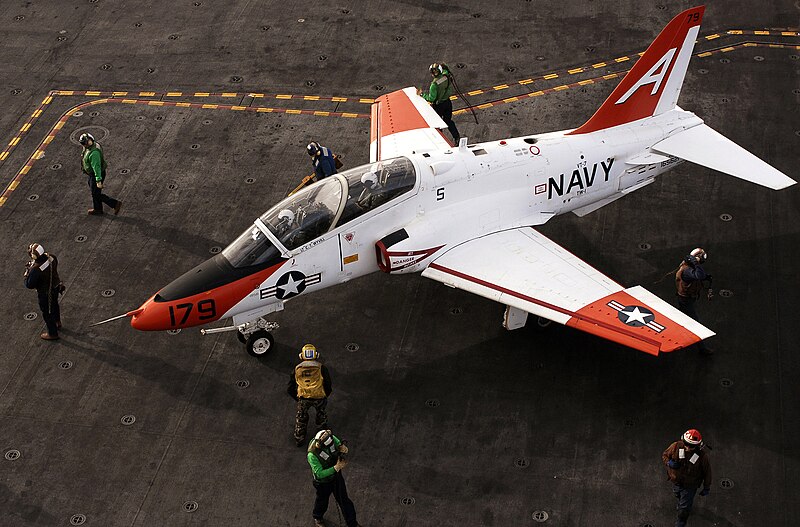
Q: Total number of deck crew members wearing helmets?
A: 8